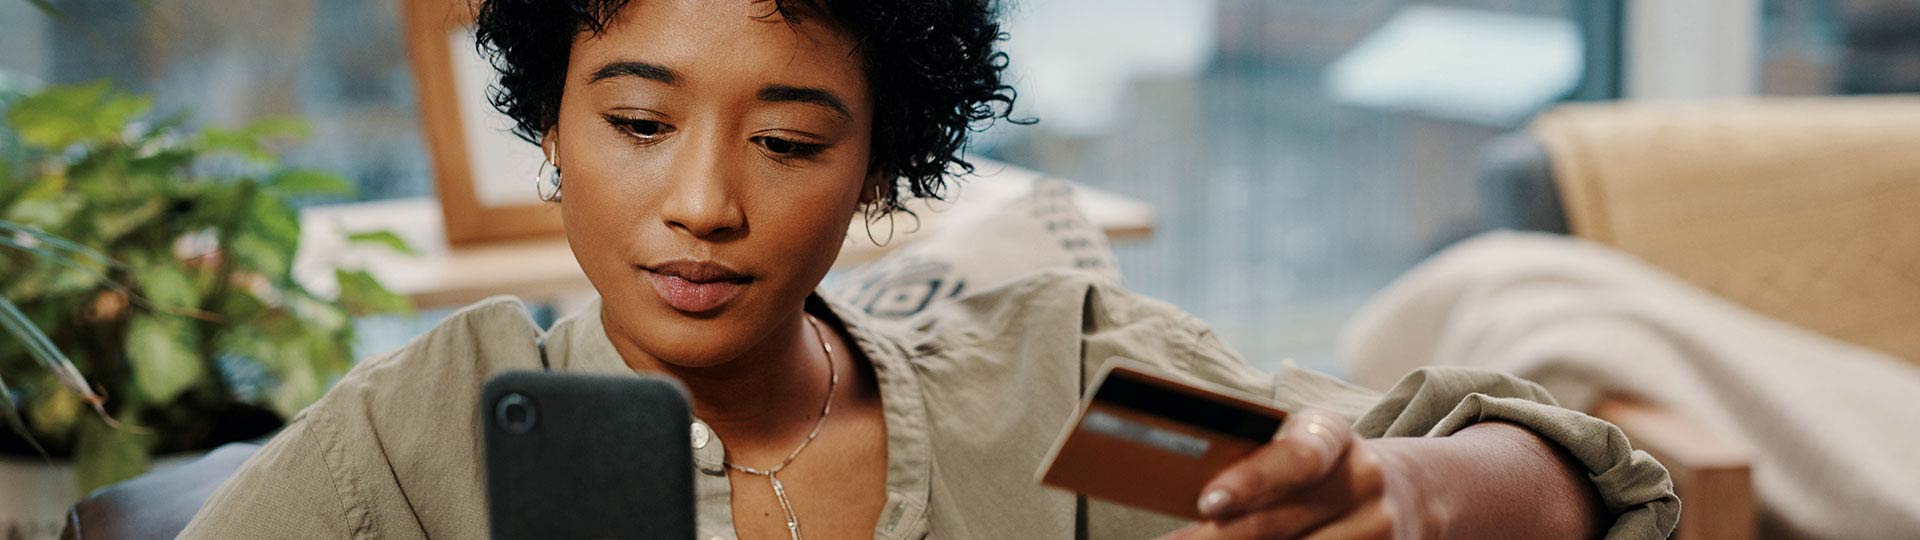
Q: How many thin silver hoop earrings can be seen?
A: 2